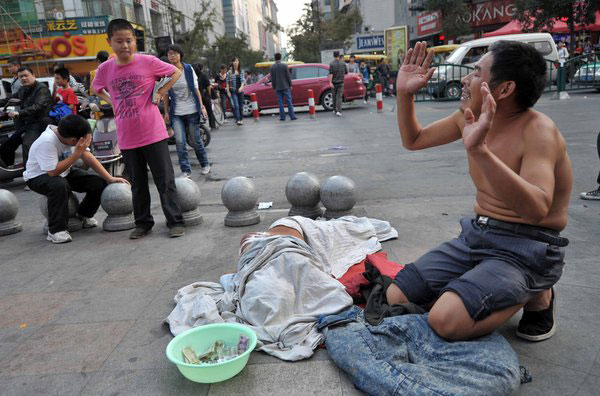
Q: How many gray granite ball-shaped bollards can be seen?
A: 7